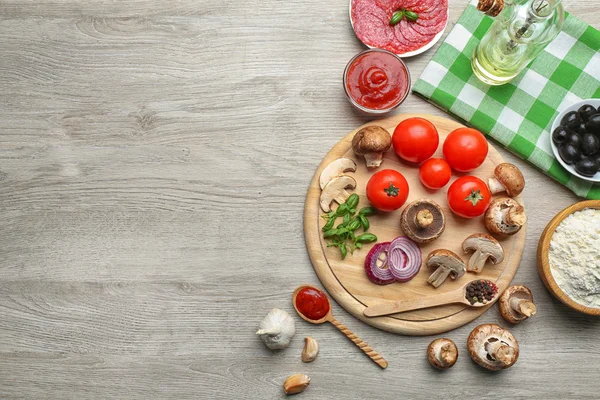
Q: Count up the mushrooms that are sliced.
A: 4